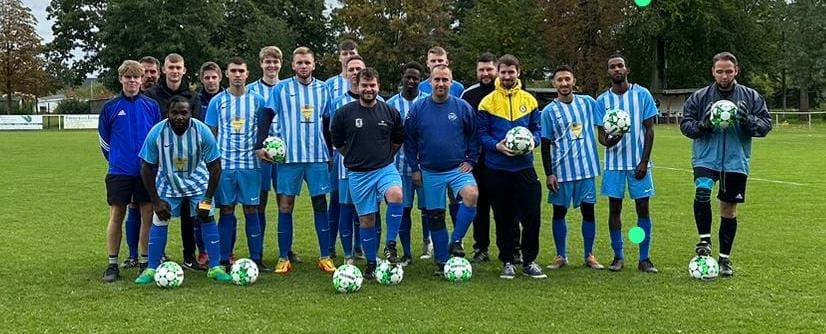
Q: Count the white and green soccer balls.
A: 10